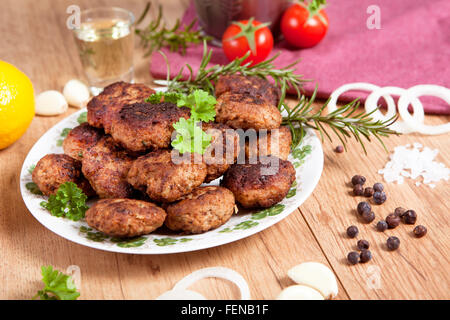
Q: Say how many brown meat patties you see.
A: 13